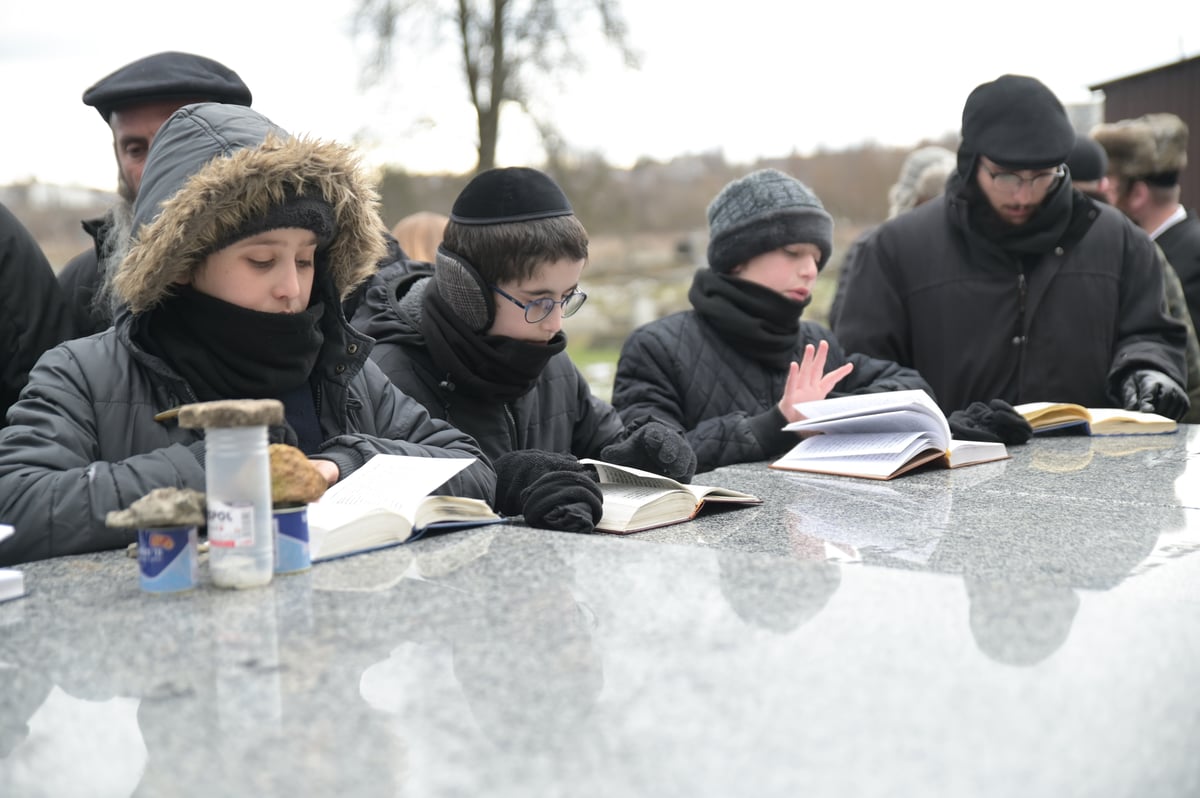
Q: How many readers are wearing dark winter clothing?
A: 4